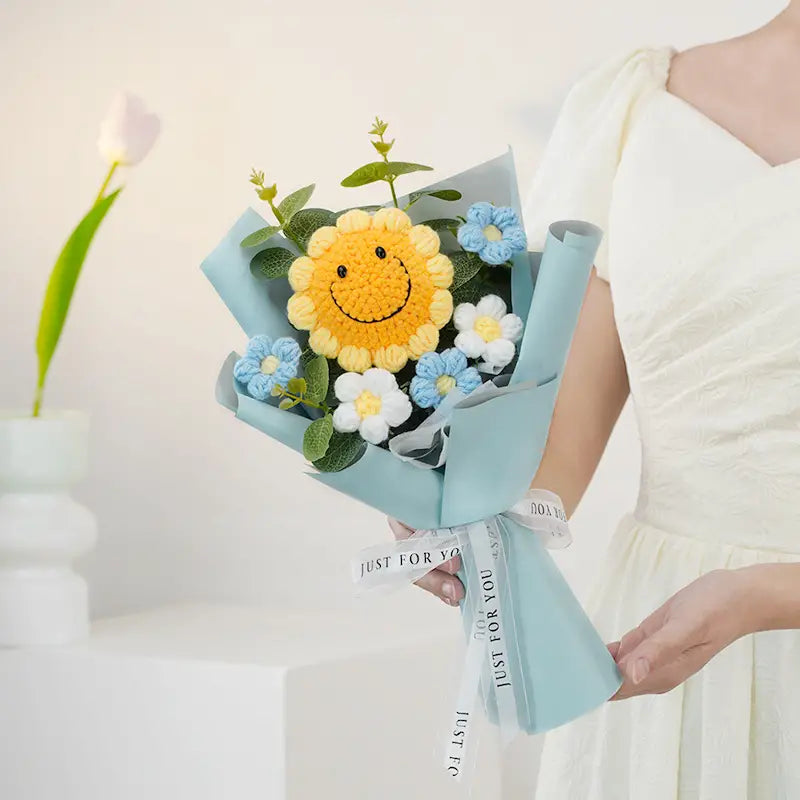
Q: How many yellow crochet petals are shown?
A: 12